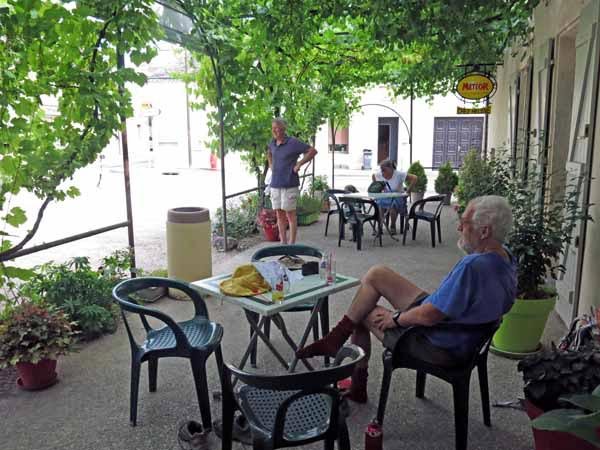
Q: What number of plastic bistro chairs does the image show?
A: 8